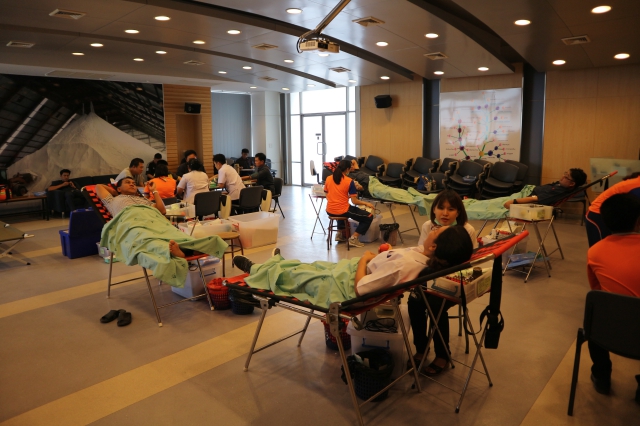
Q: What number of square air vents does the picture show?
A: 9